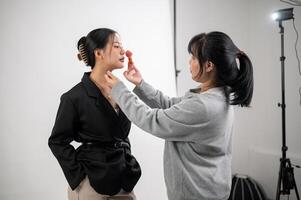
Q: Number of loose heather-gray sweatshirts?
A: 1